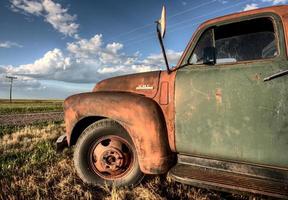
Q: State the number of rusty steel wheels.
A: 1